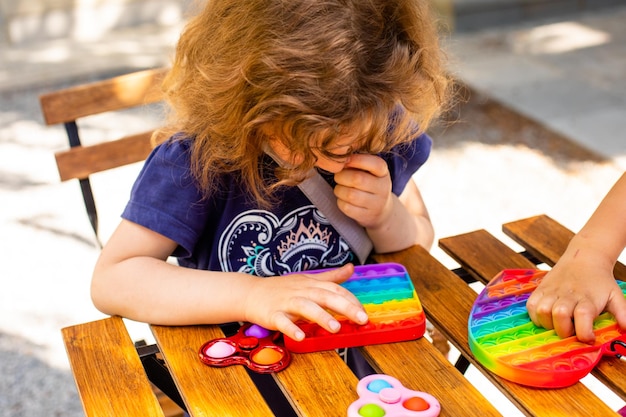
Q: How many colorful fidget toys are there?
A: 4